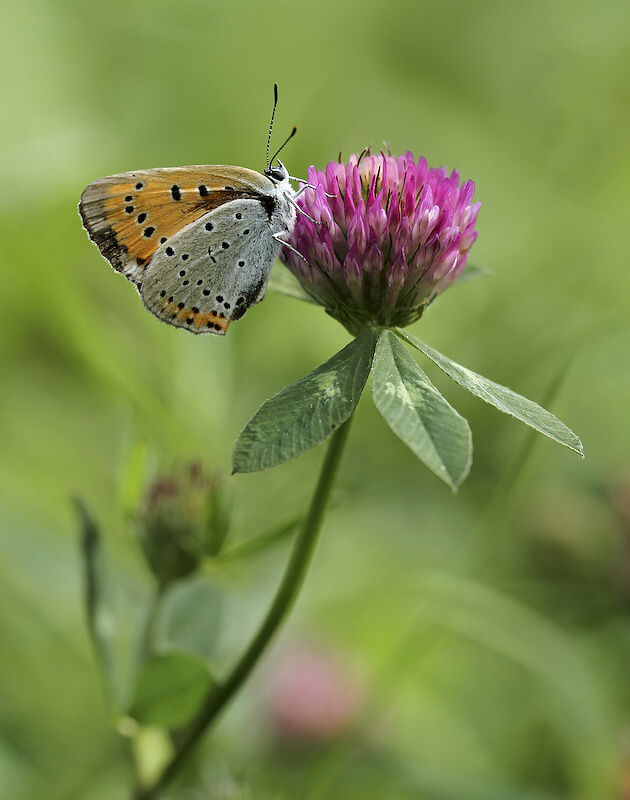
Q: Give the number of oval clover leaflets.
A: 3